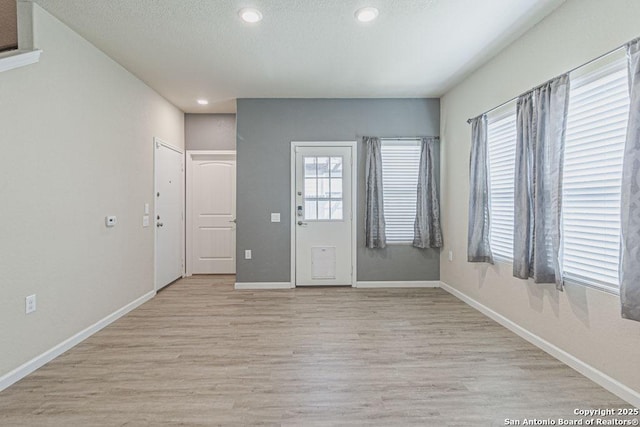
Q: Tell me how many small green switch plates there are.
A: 0